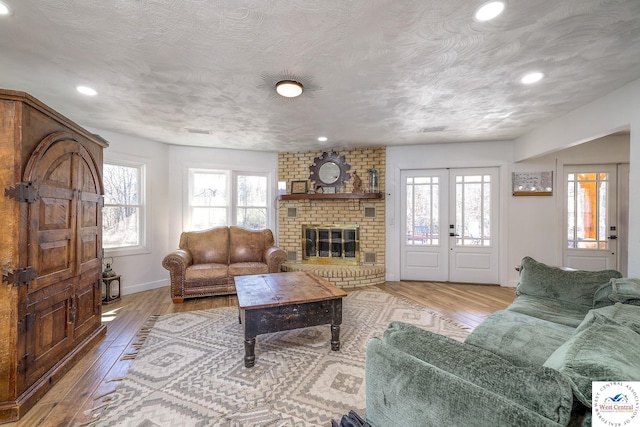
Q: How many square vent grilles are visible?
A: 4